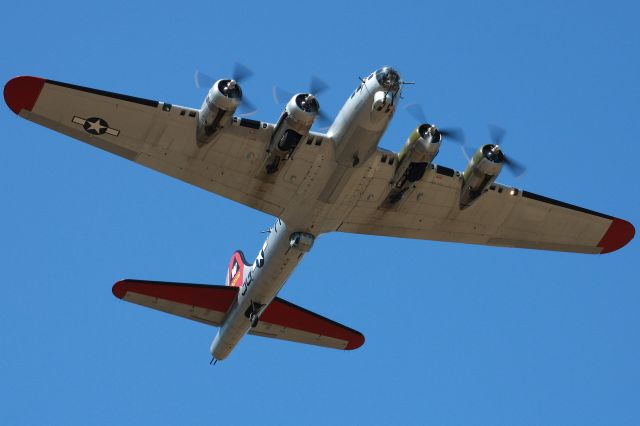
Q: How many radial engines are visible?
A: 4